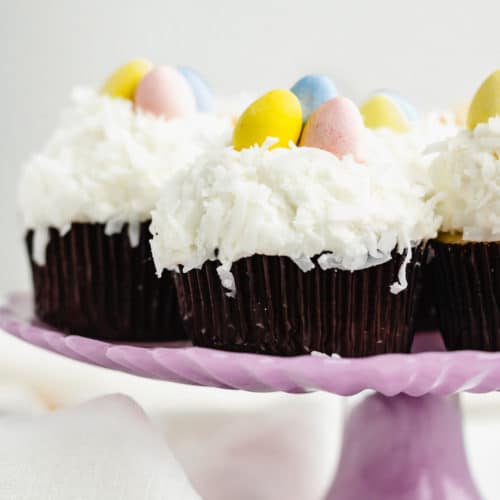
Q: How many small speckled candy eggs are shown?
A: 9